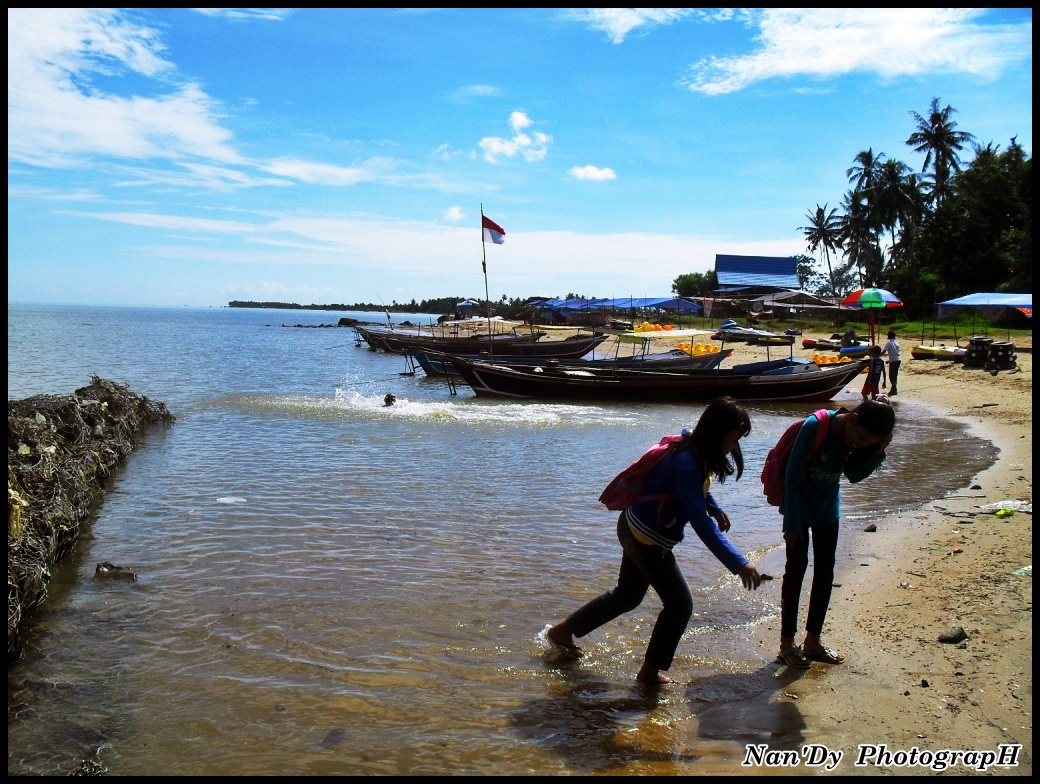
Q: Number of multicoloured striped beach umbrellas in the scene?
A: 1